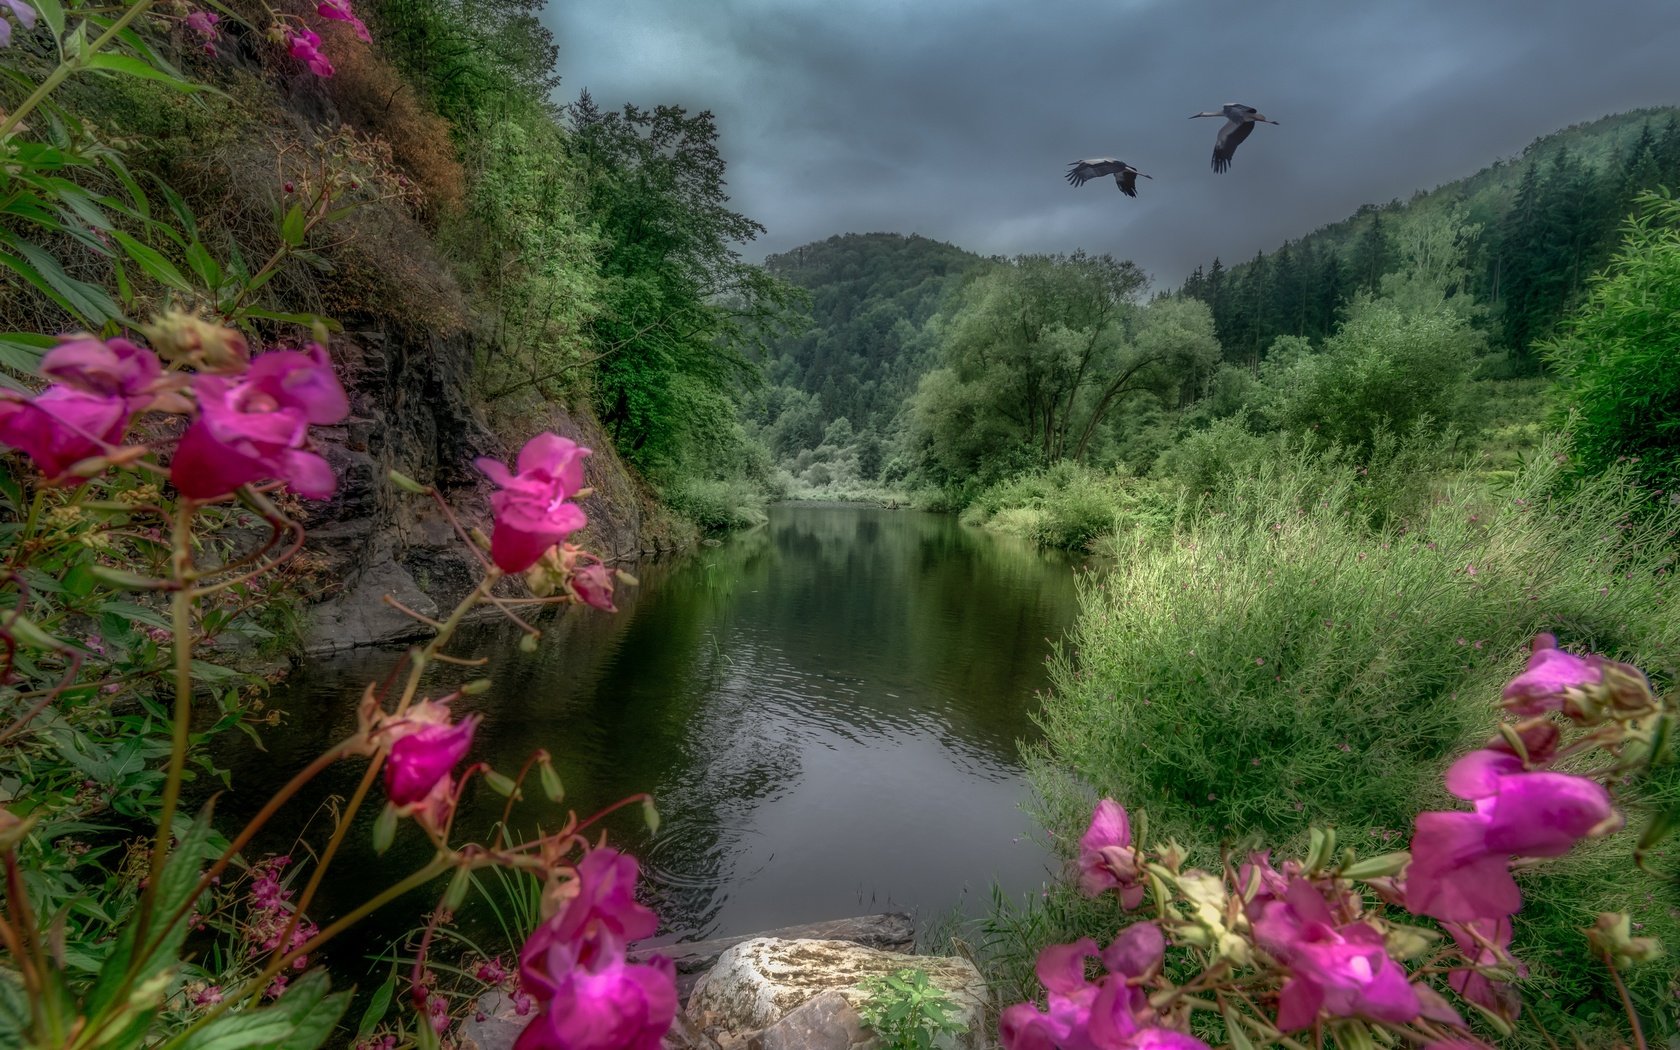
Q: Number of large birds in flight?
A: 2